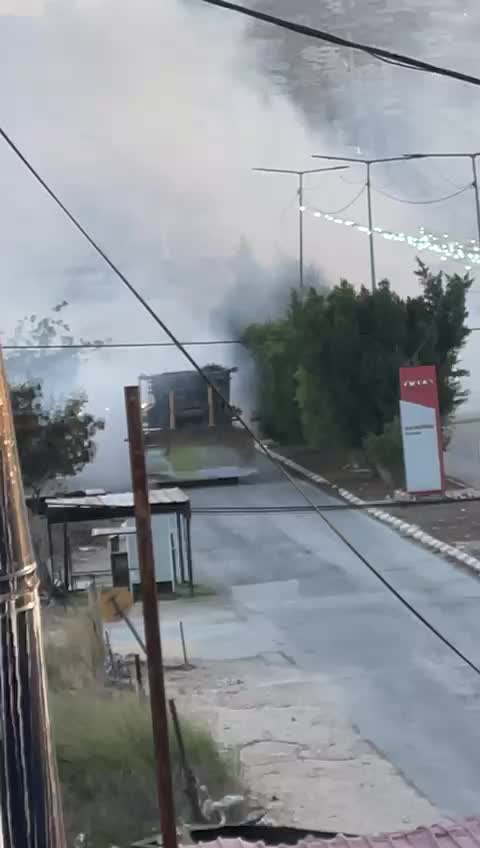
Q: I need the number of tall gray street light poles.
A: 3